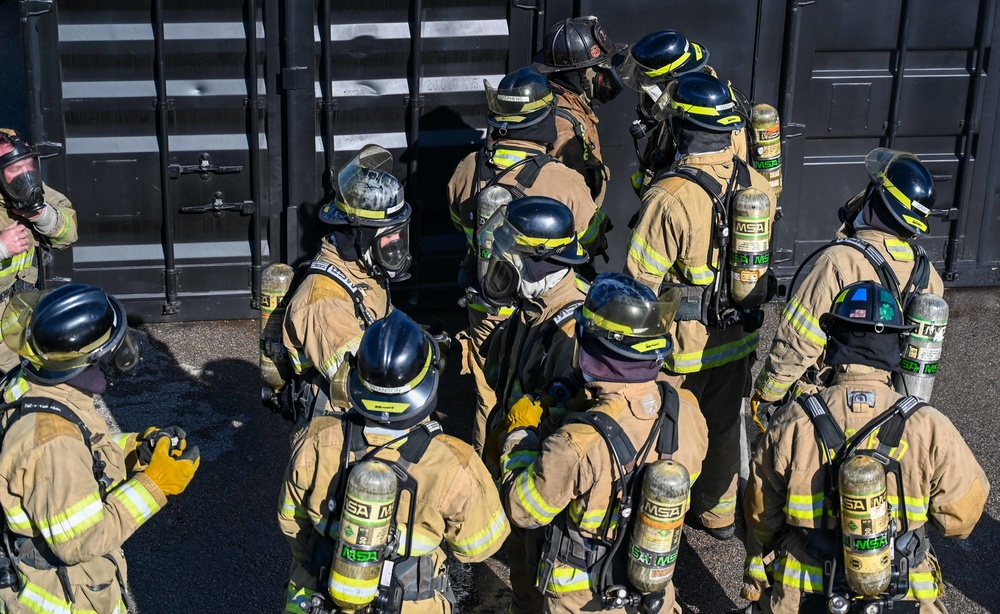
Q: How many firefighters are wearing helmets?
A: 11